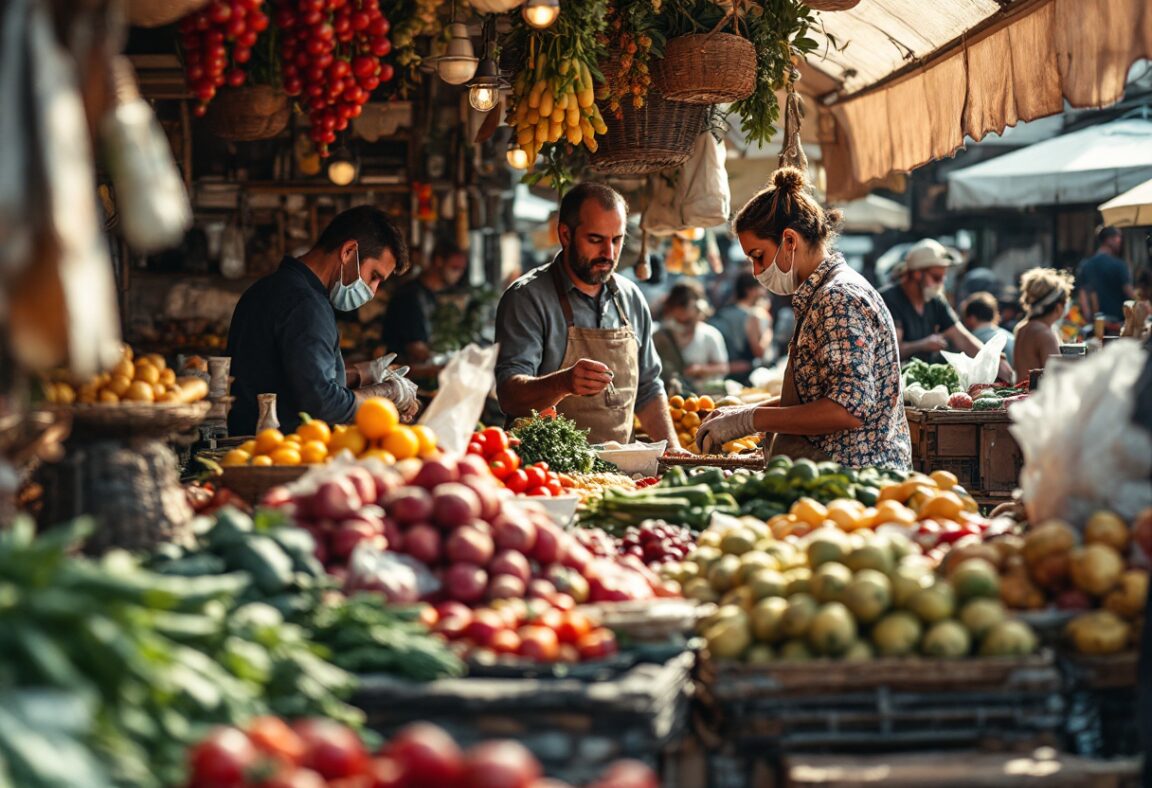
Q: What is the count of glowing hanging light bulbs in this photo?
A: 4